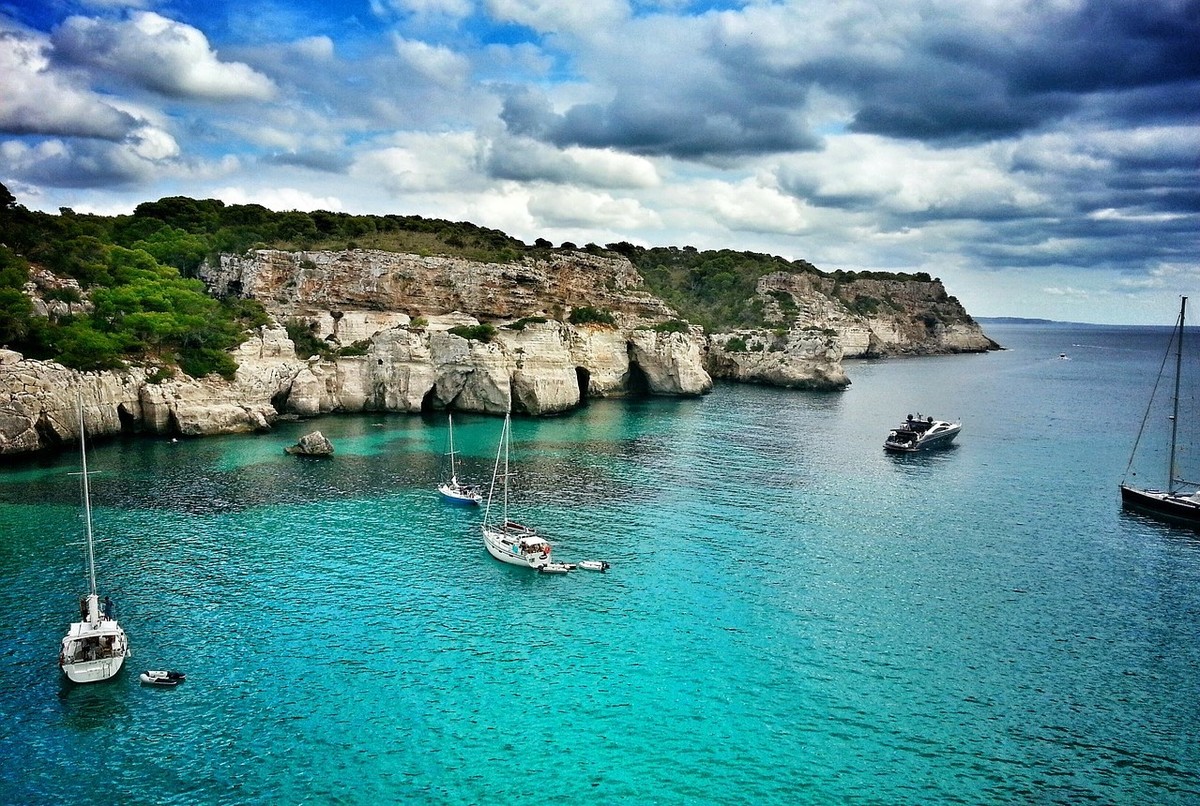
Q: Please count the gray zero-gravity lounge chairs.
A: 0